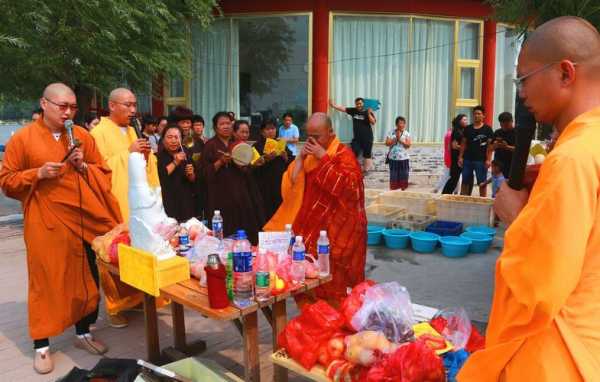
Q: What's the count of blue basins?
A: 6